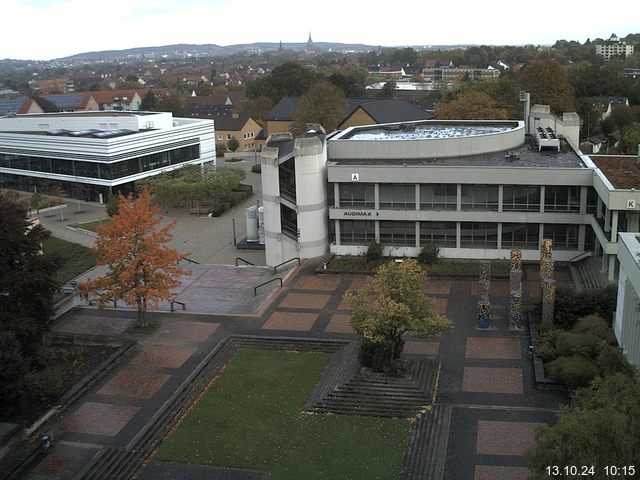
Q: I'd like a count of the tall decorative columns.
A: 3